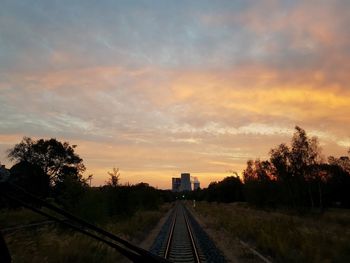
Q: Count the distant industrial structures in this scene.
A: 3